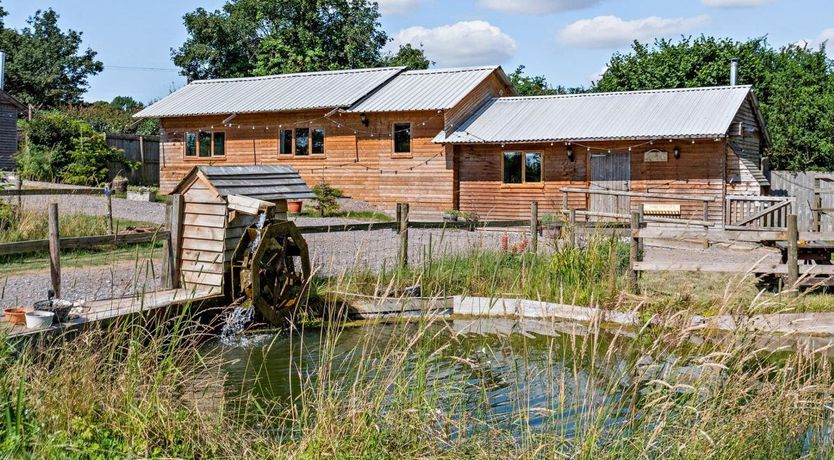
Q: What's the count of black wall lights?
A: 3